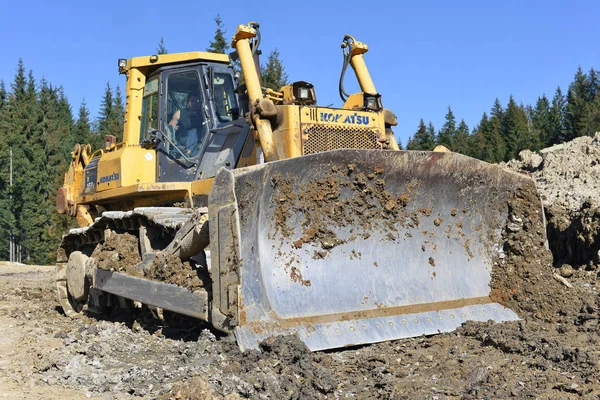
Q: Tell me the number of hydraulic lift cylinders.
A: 2